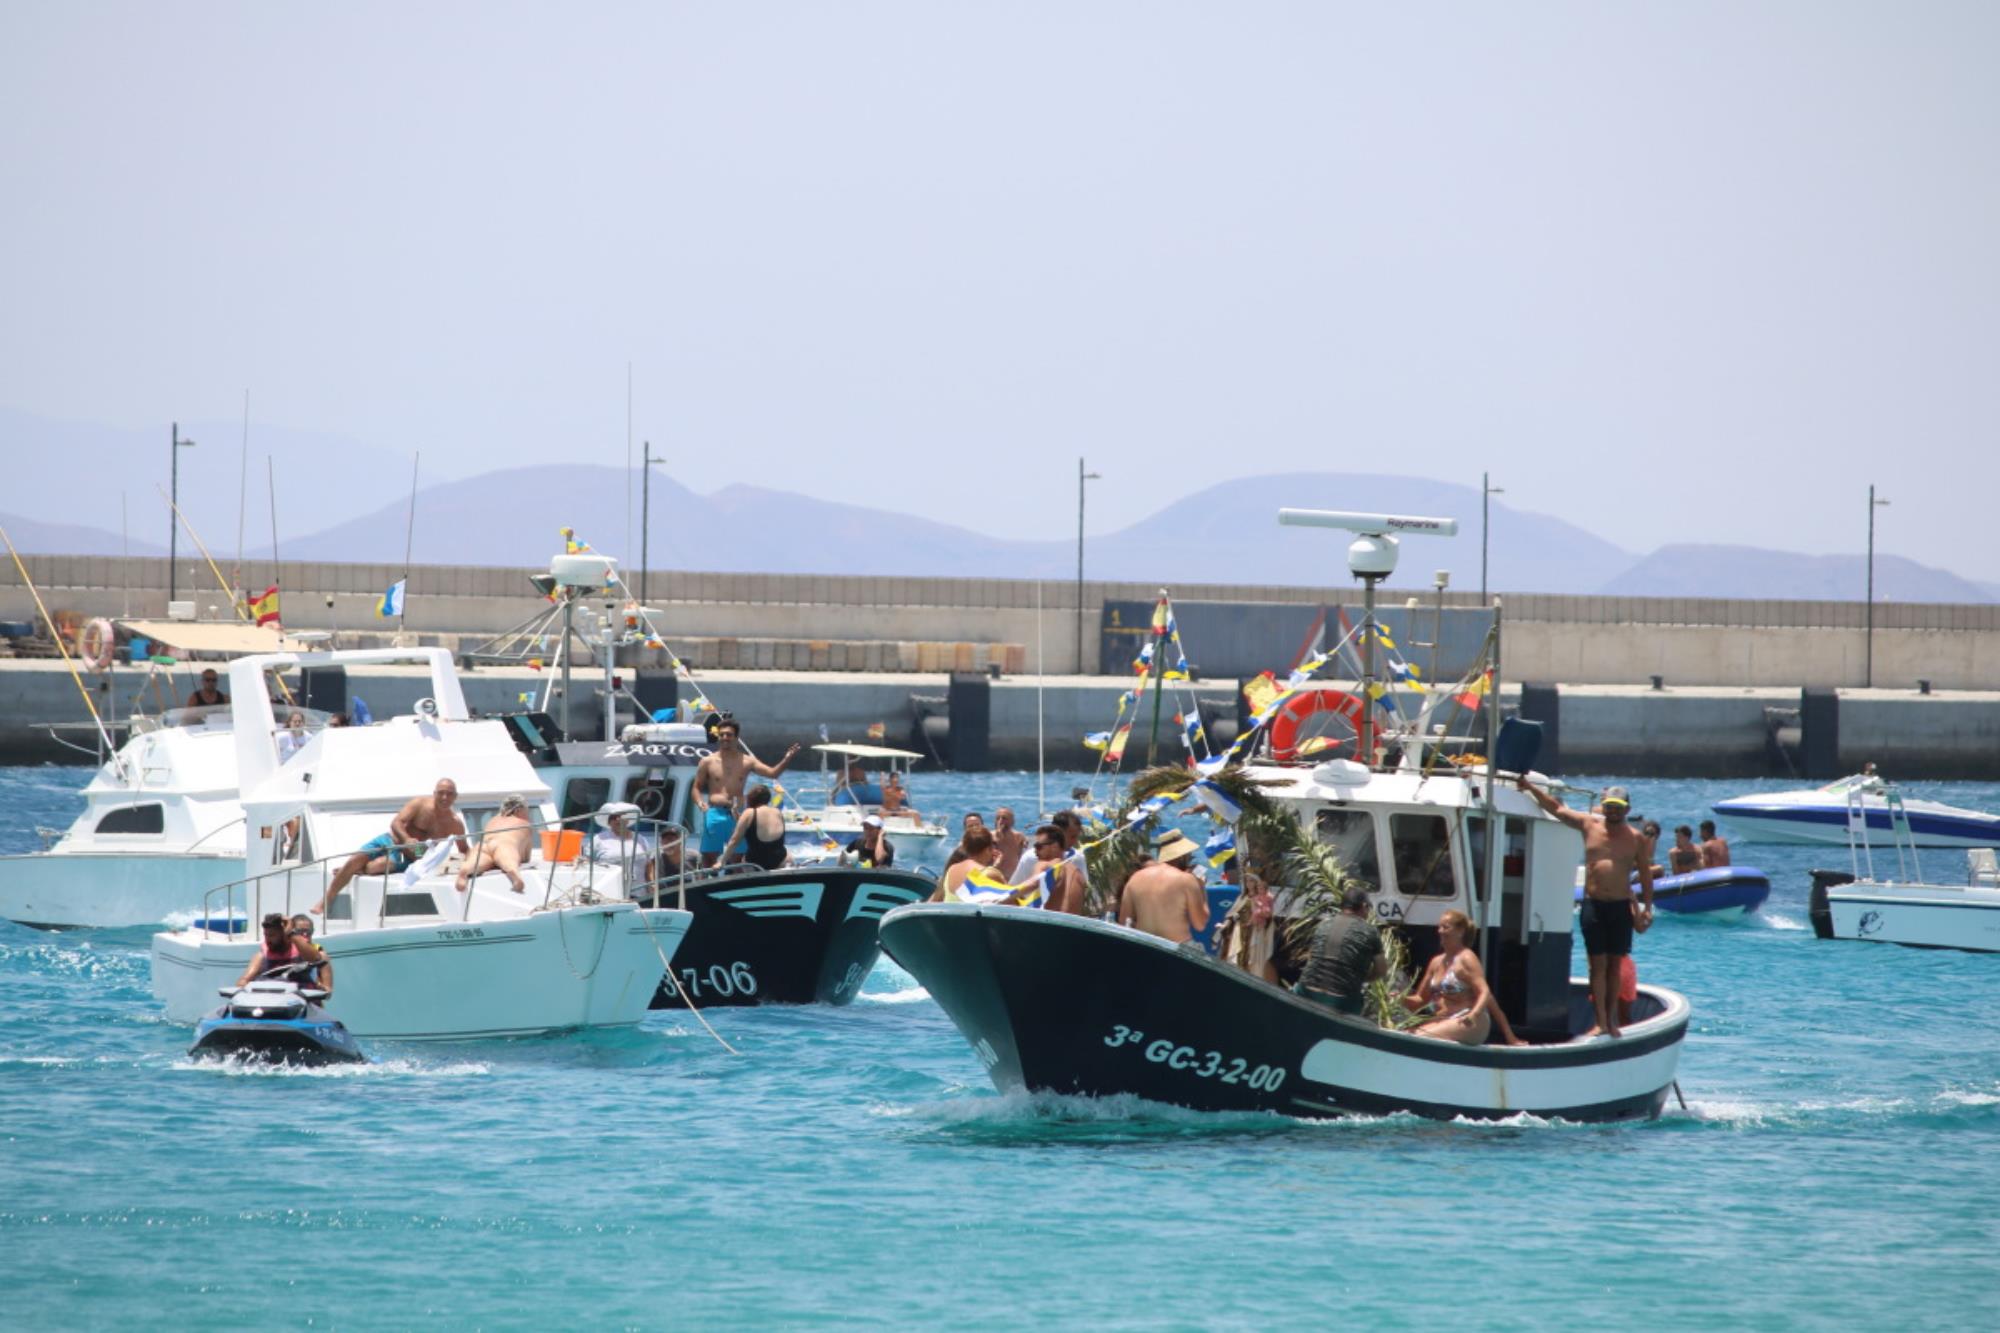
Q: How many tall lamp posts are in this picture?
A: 5